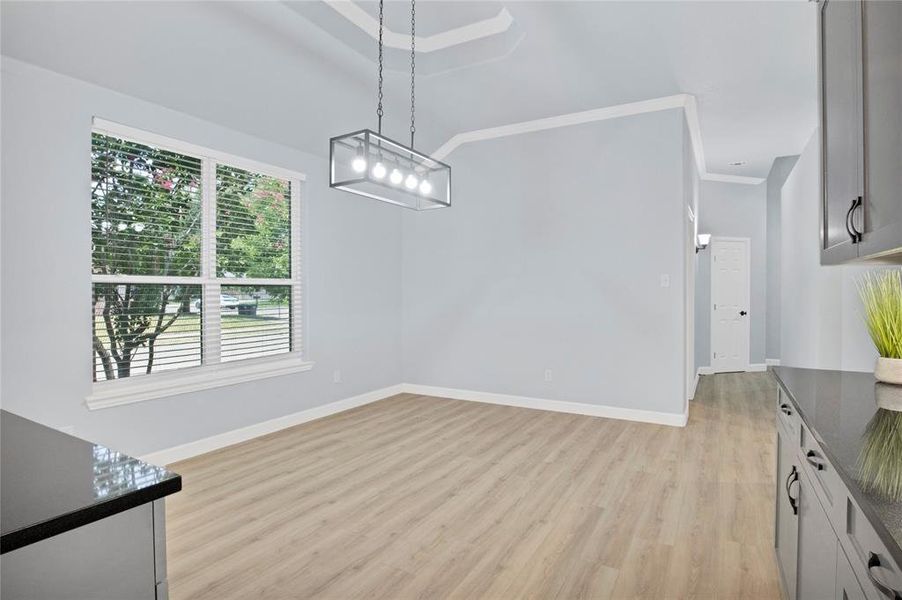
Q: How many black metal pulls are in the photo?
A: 7